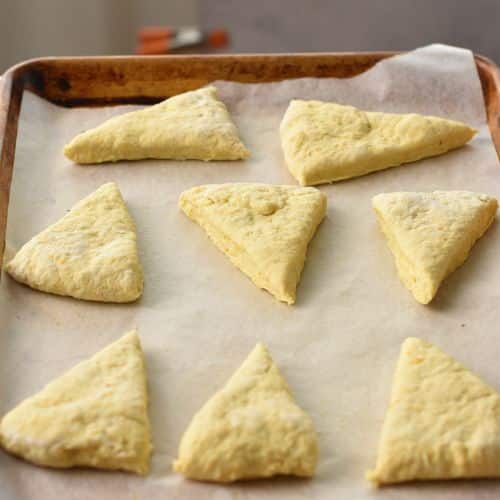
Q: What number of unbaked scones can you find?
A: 8